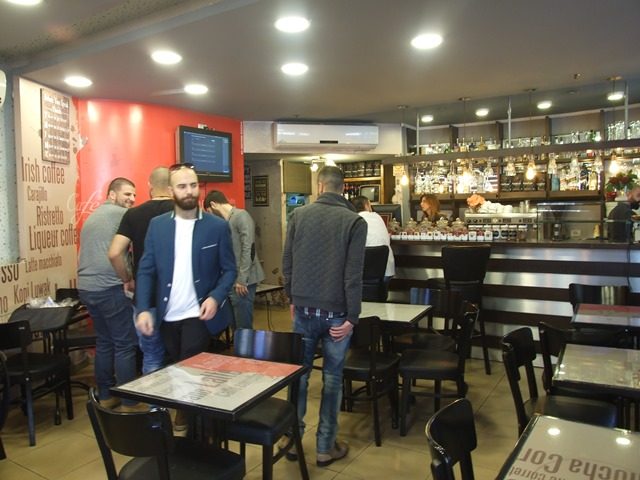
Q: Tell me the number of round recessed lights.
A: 11